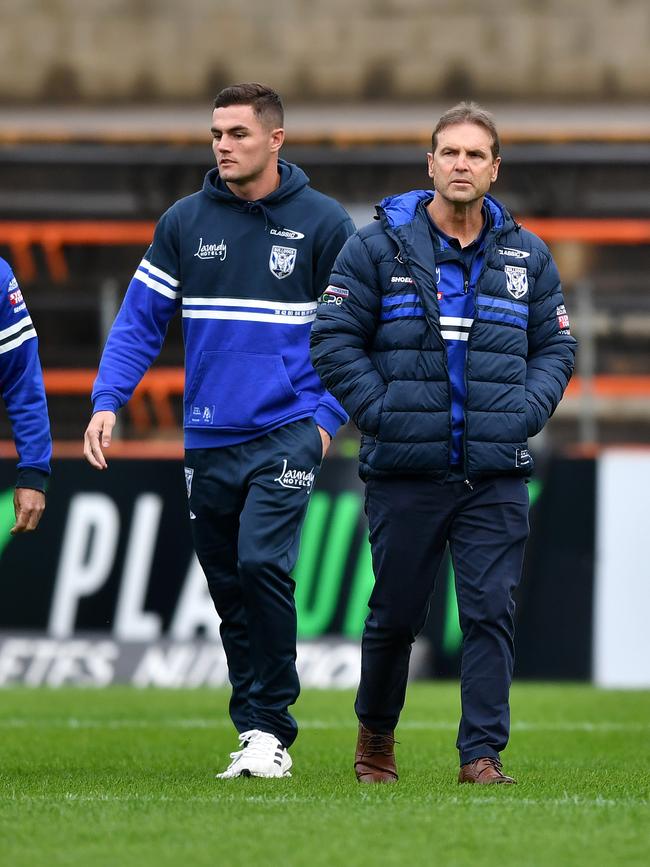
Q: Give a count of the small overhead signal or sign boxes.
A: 0